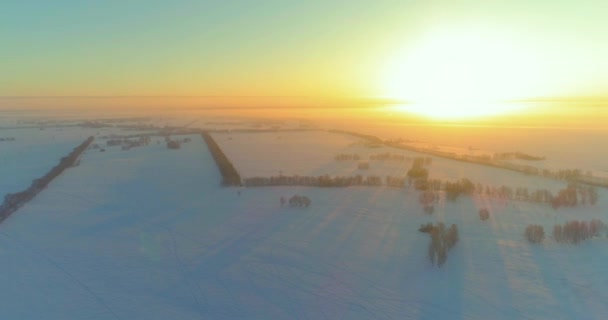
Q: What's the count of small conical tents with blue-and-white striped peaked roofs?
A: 0